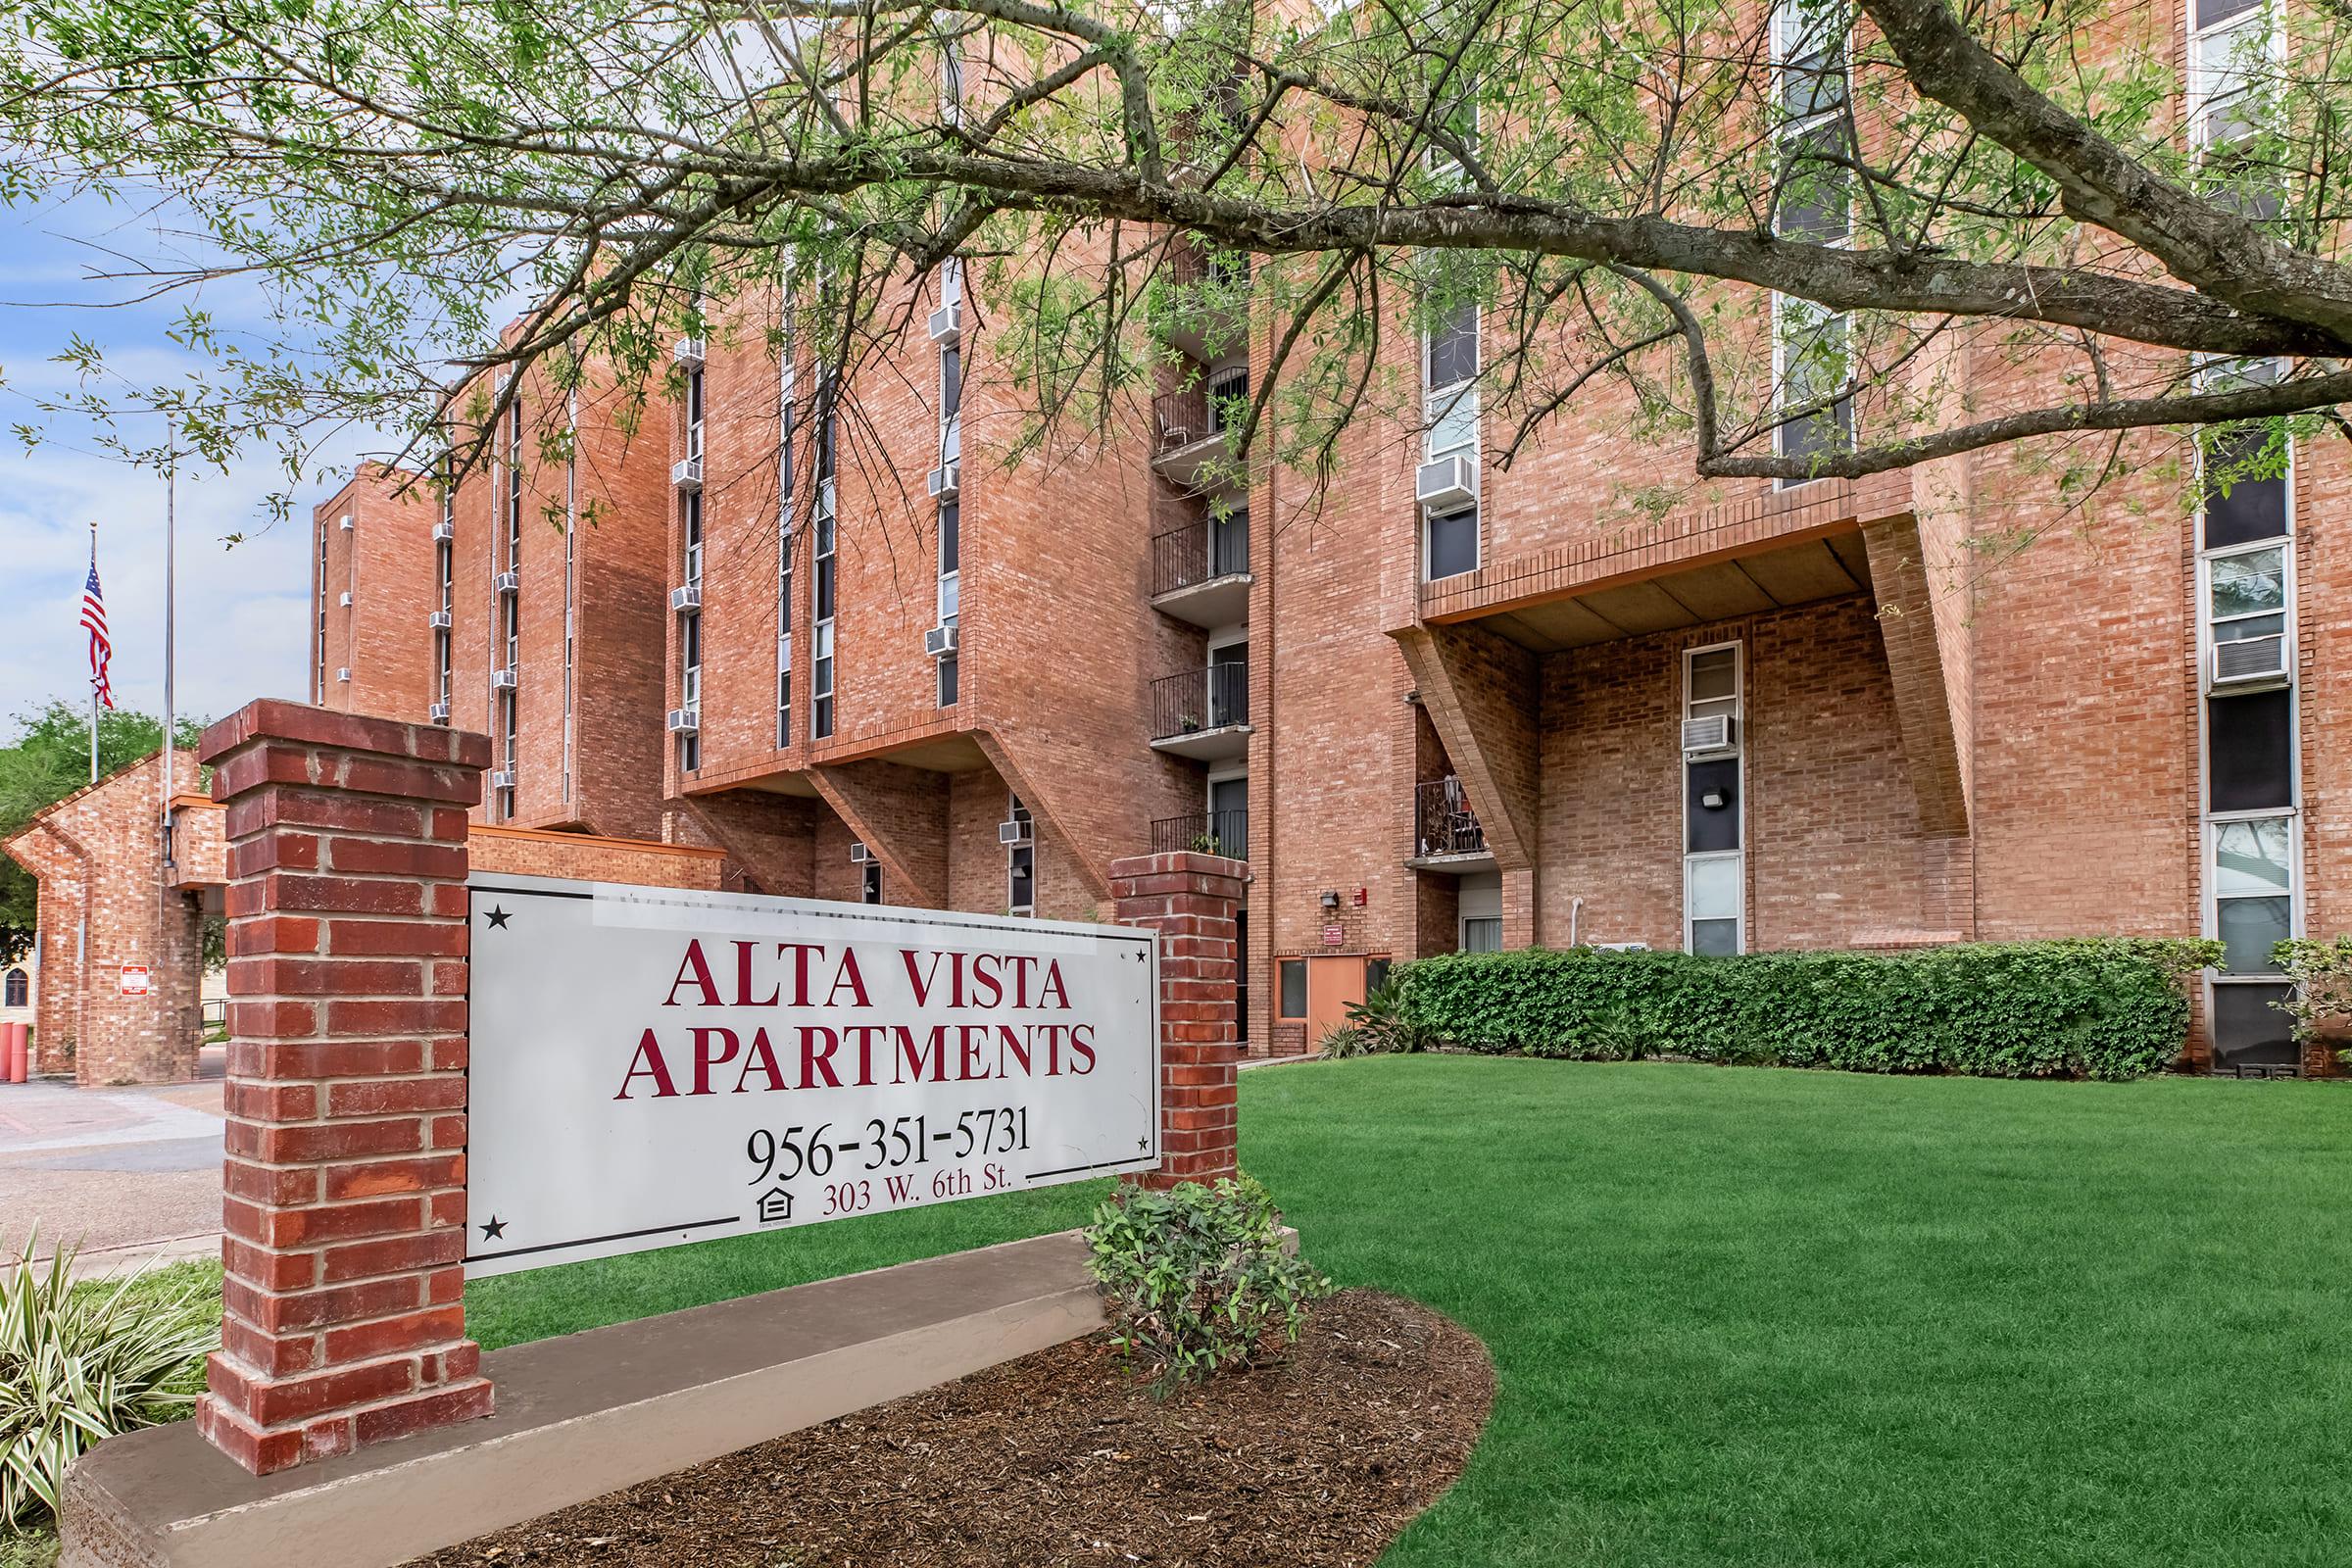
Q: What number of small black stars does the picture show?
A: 4